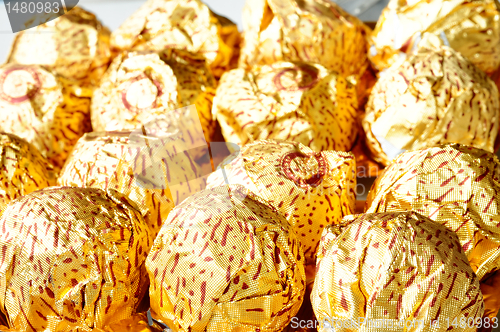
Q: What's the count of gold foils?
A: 15